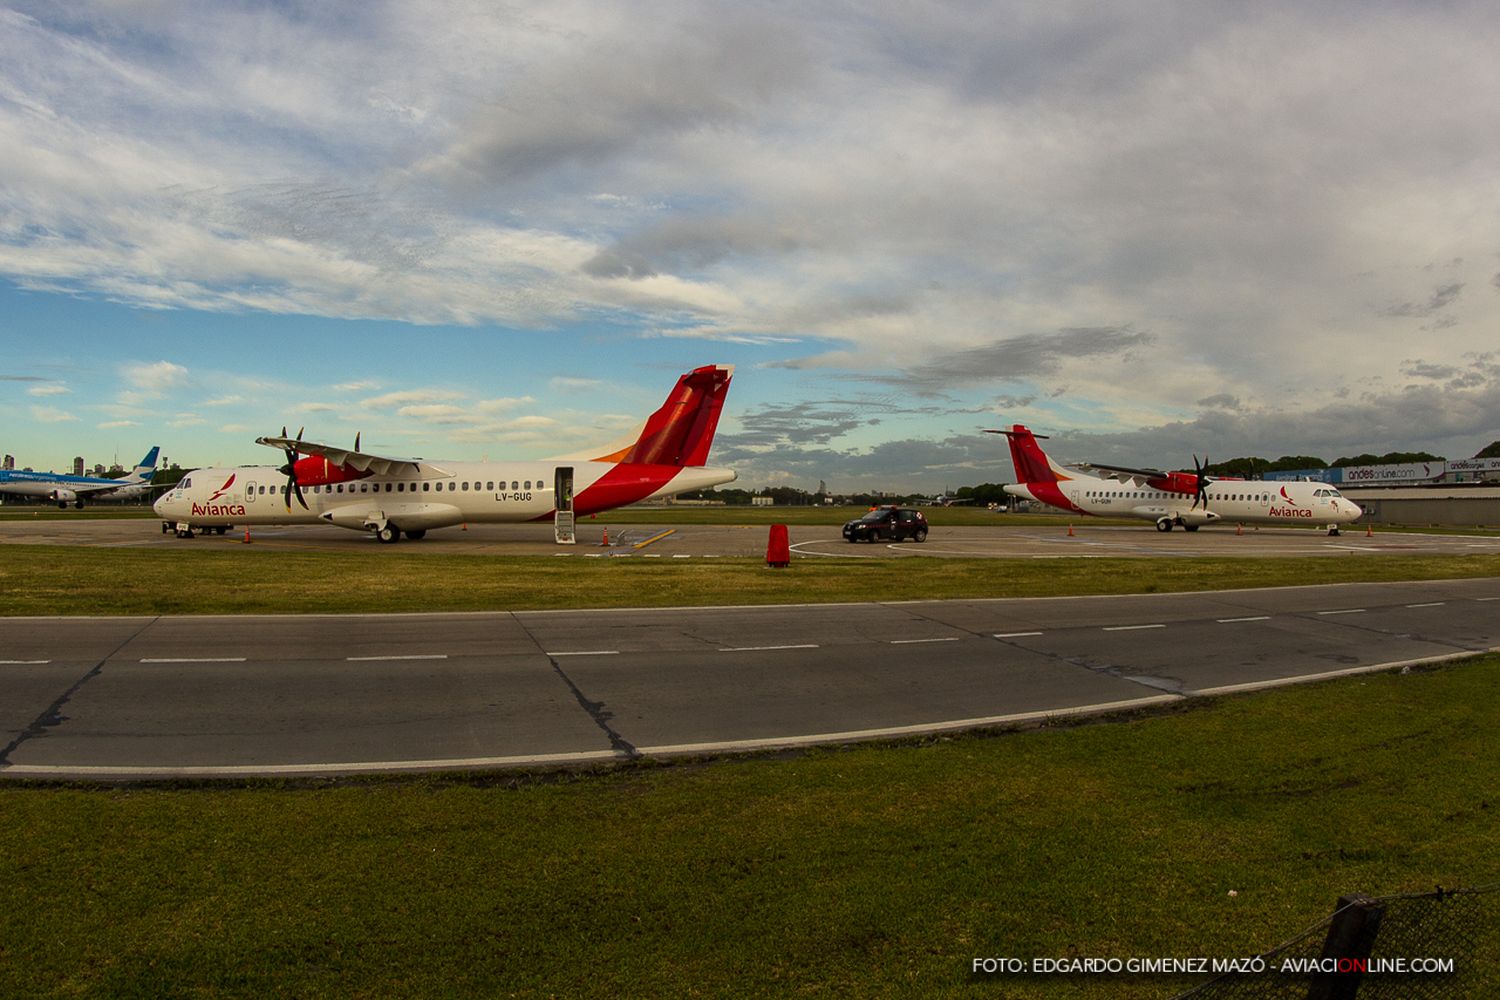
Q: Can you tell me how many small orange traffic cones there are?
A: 6